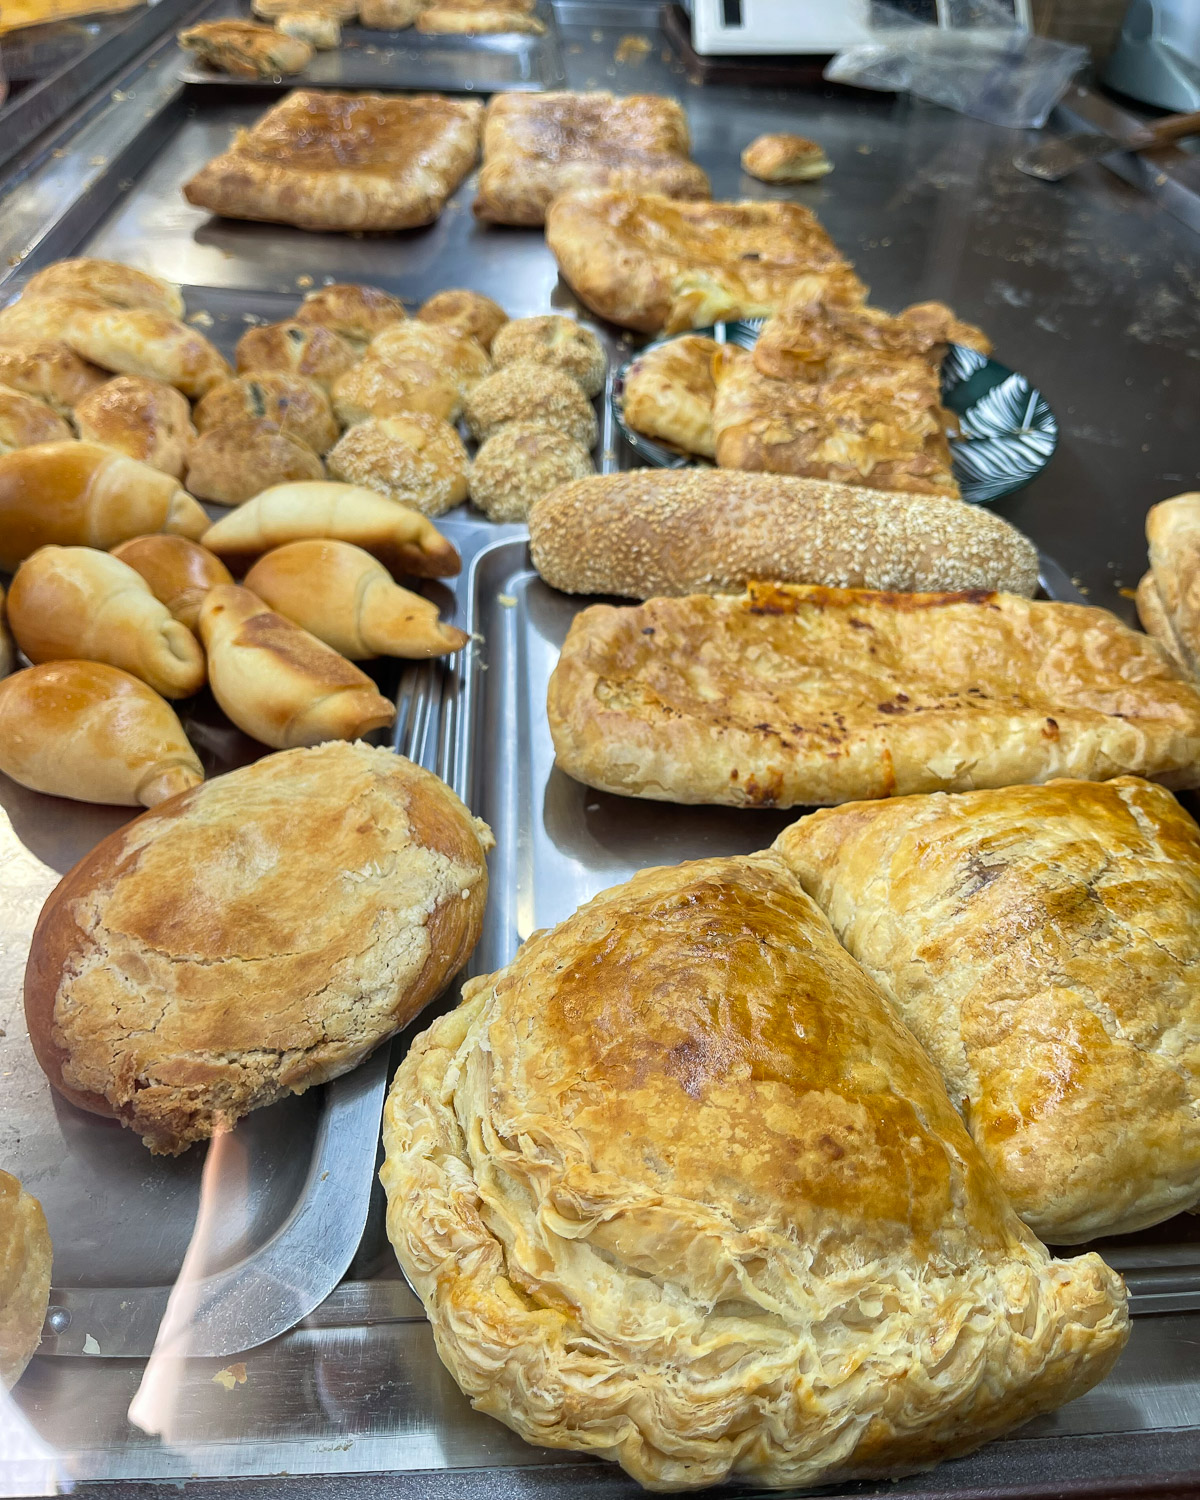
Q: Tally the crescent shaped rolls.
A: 7